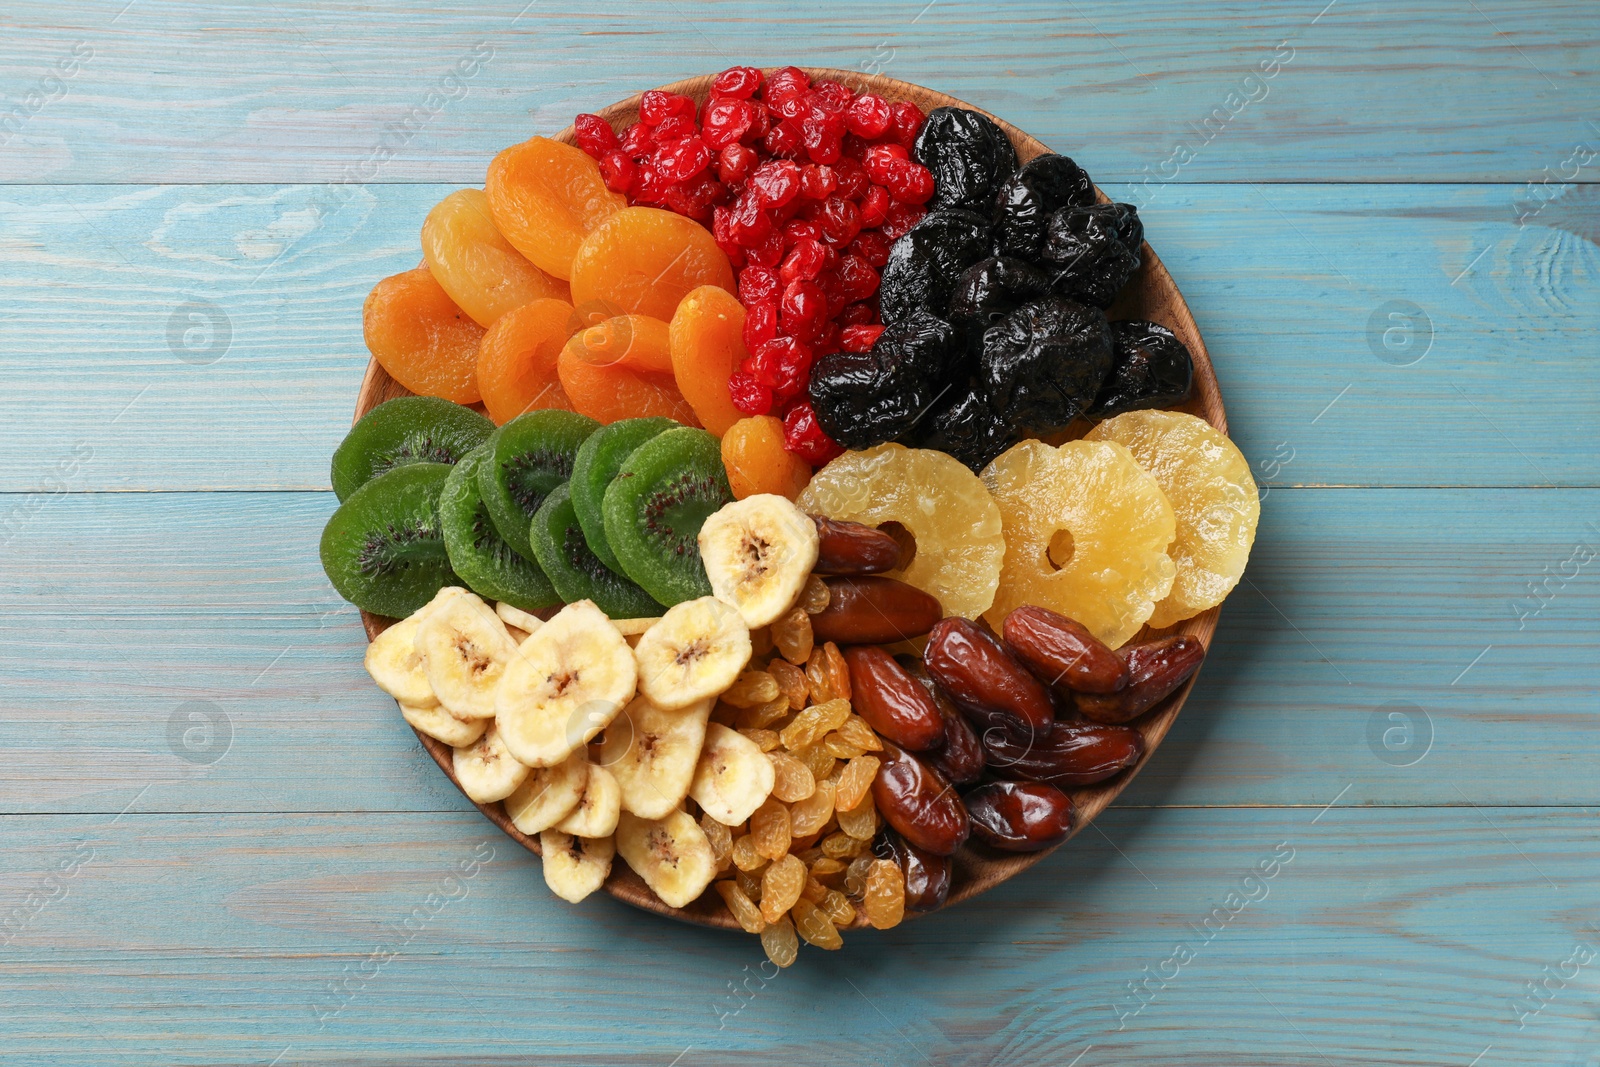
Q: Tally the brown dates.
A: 11